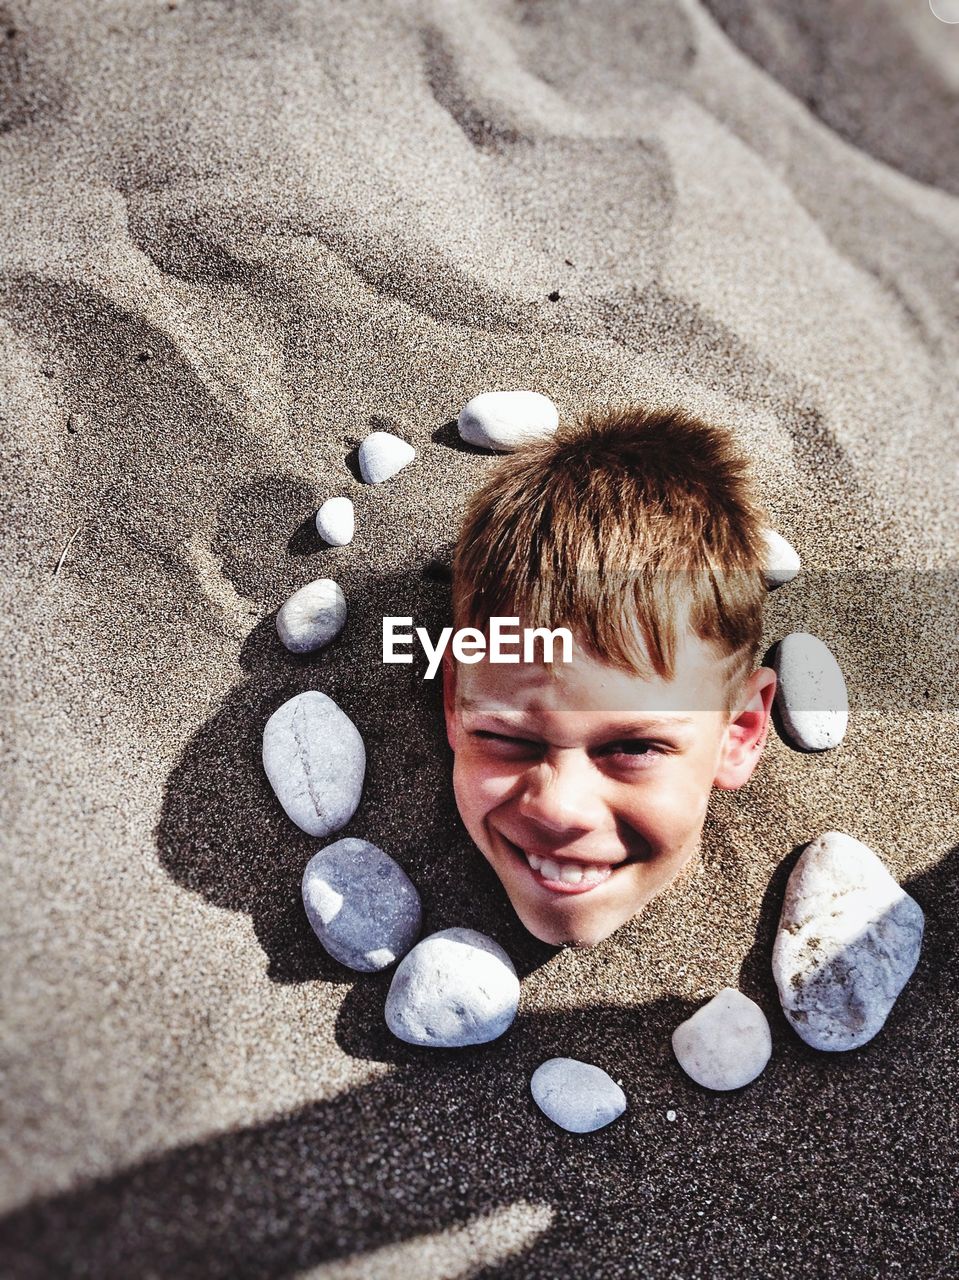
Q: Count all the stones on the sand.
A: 12